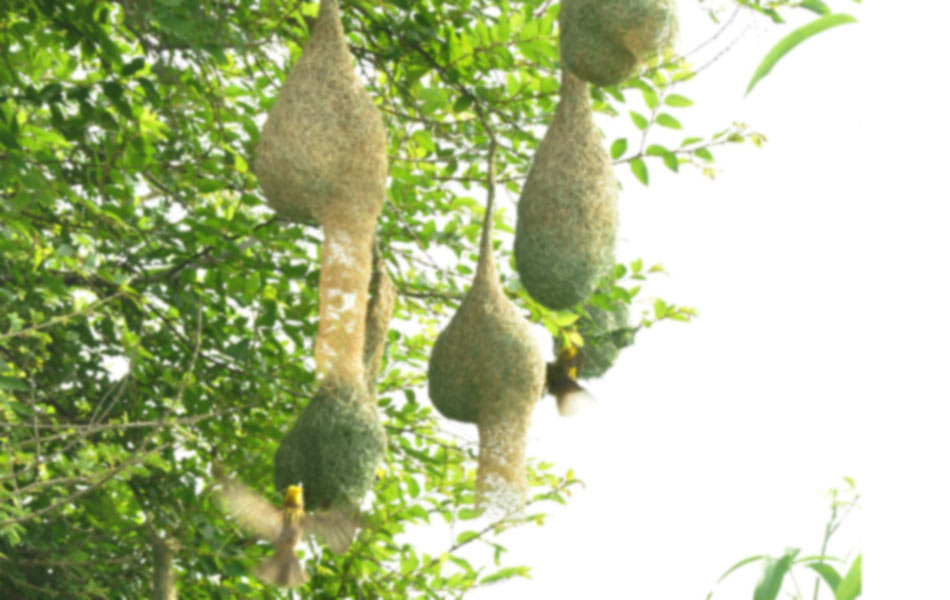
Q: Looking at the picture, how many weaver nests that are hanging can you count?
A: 6